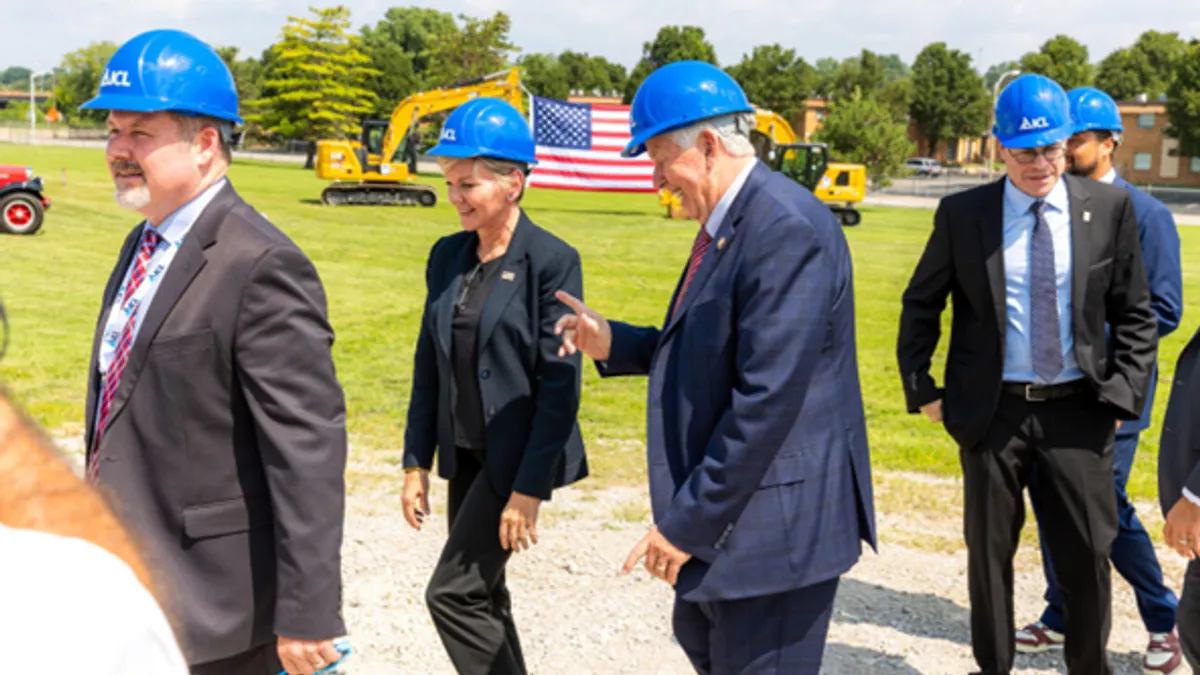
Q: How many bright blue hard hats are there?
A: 5